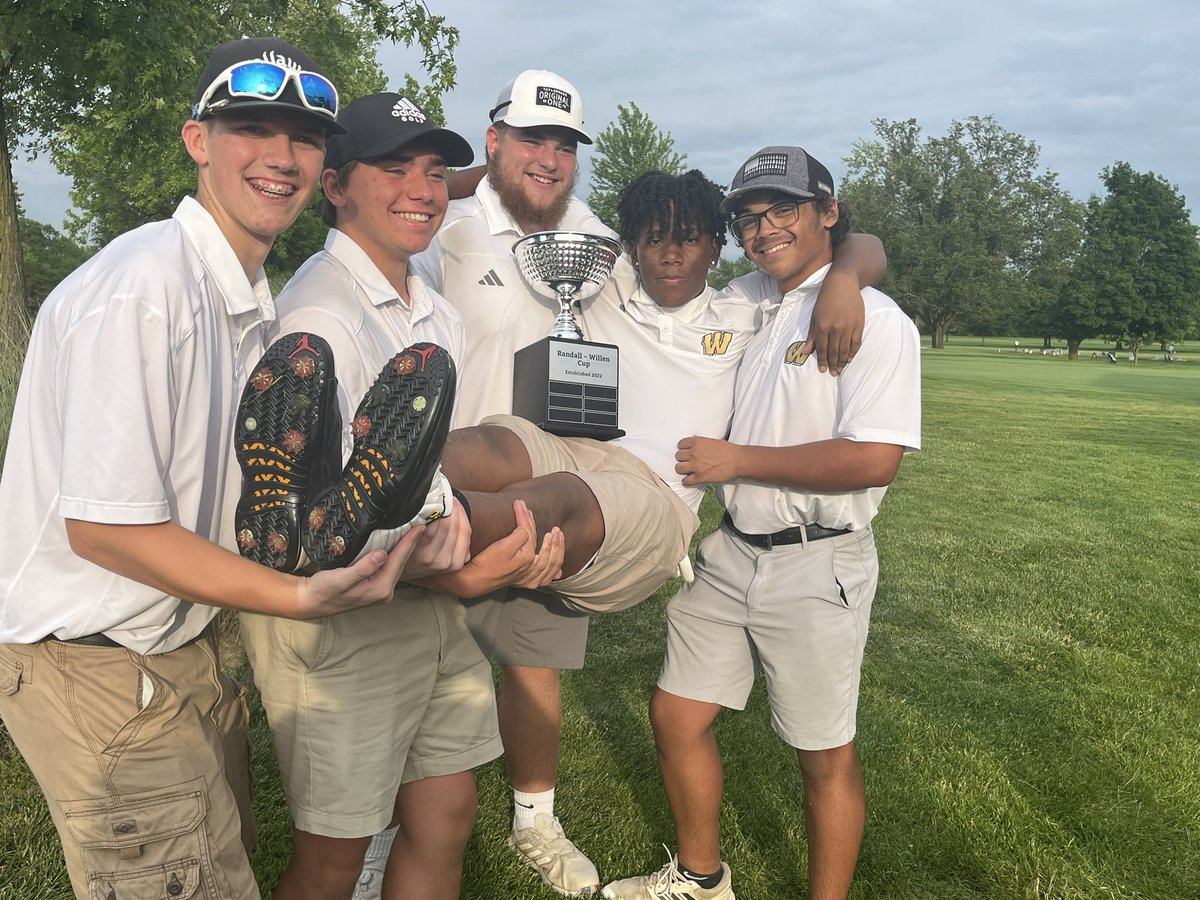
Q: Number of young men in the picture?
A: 5